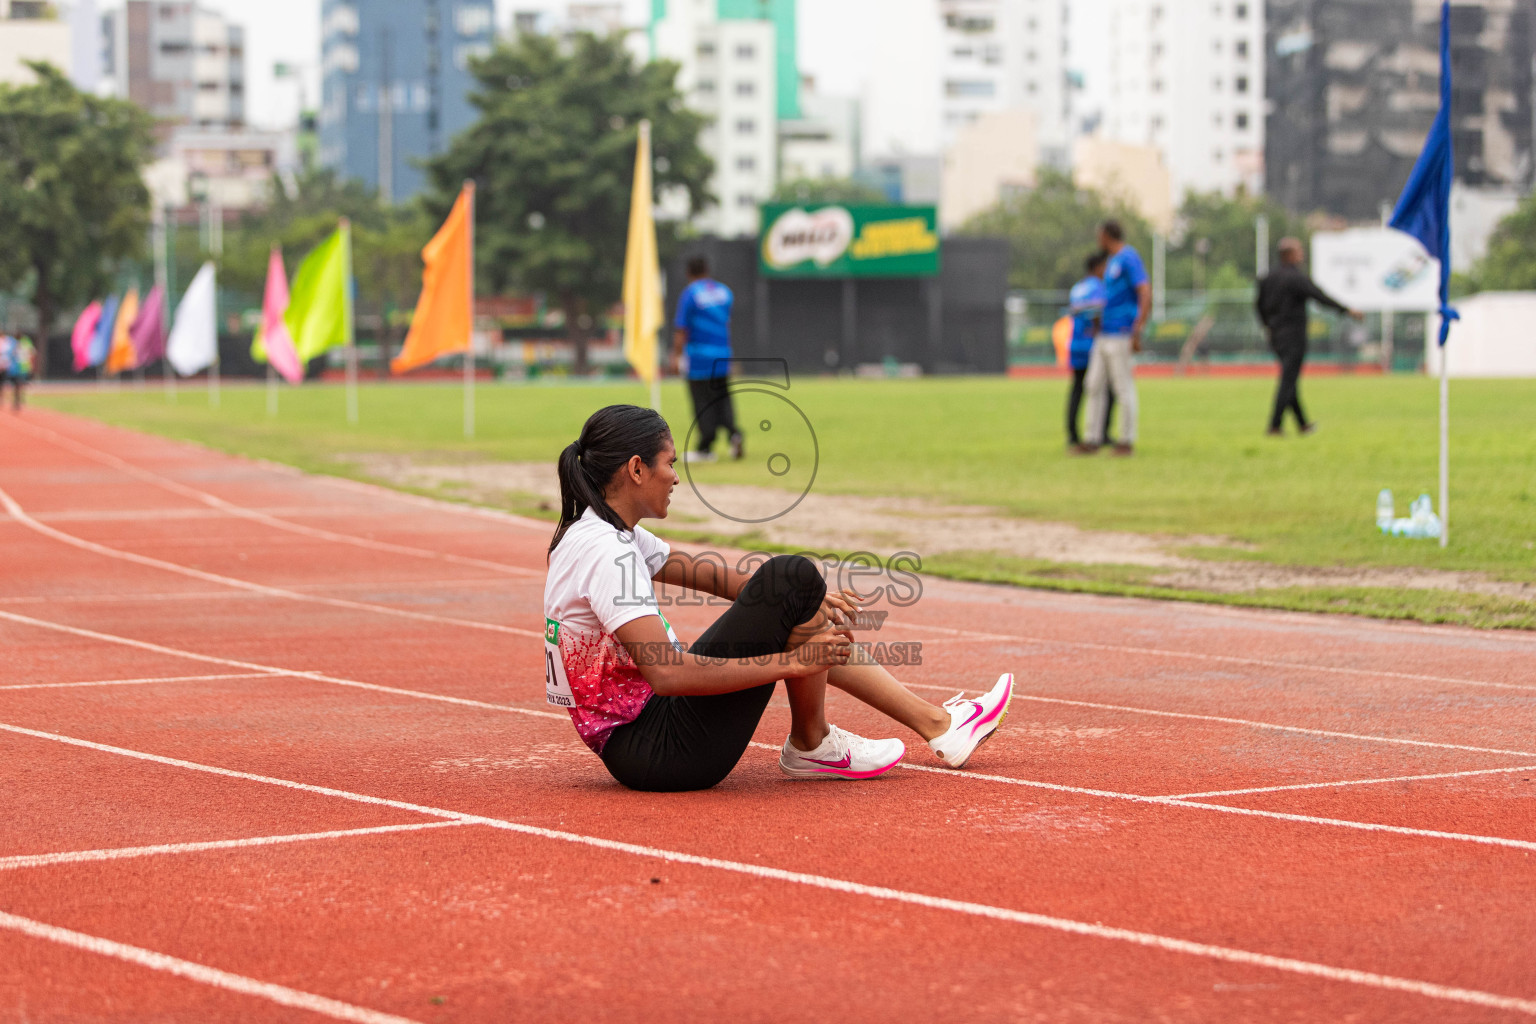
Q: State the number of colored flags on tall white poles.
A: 10